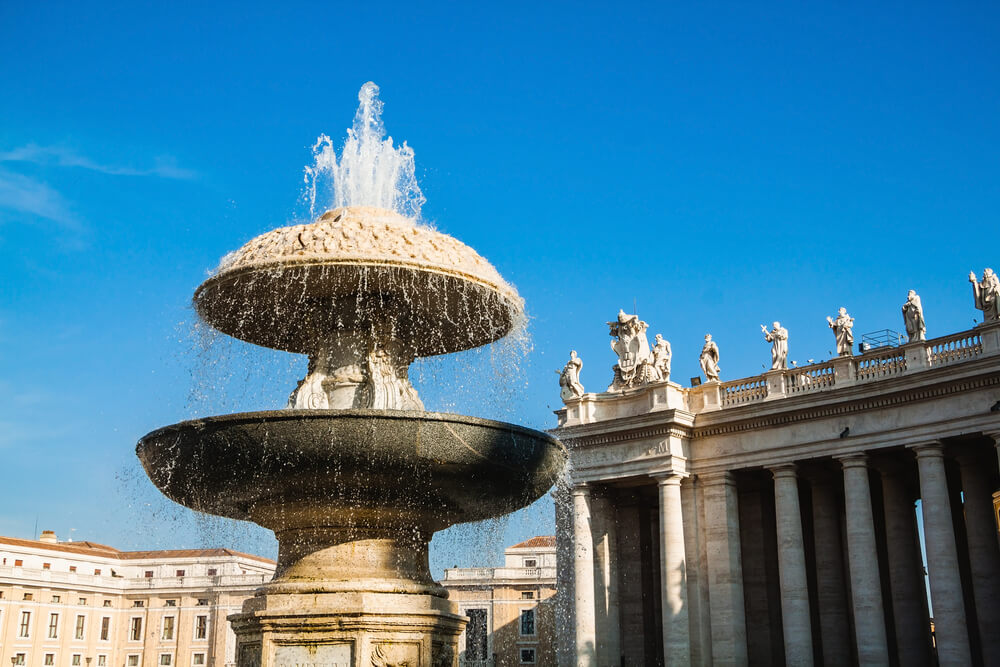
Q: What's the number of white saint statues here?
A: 7